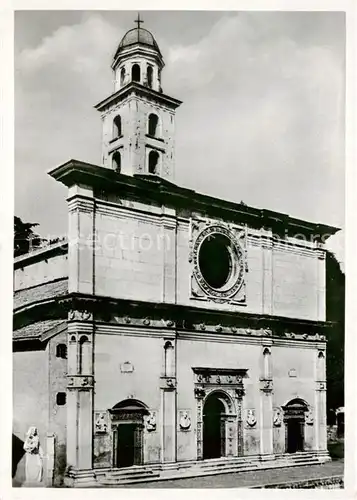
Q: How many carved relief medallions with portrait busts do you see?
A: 6